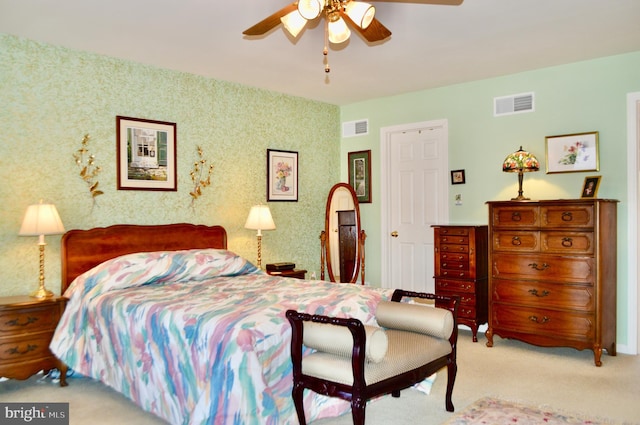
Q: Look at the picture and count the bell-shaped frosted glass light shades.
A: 4